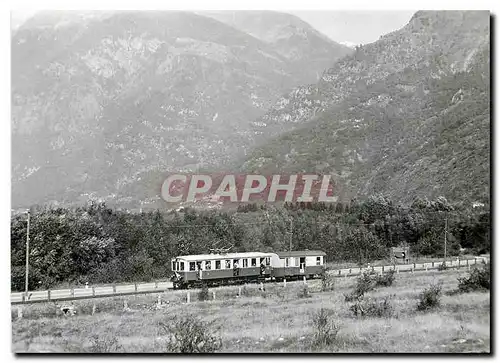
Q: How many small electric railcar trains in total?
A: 1